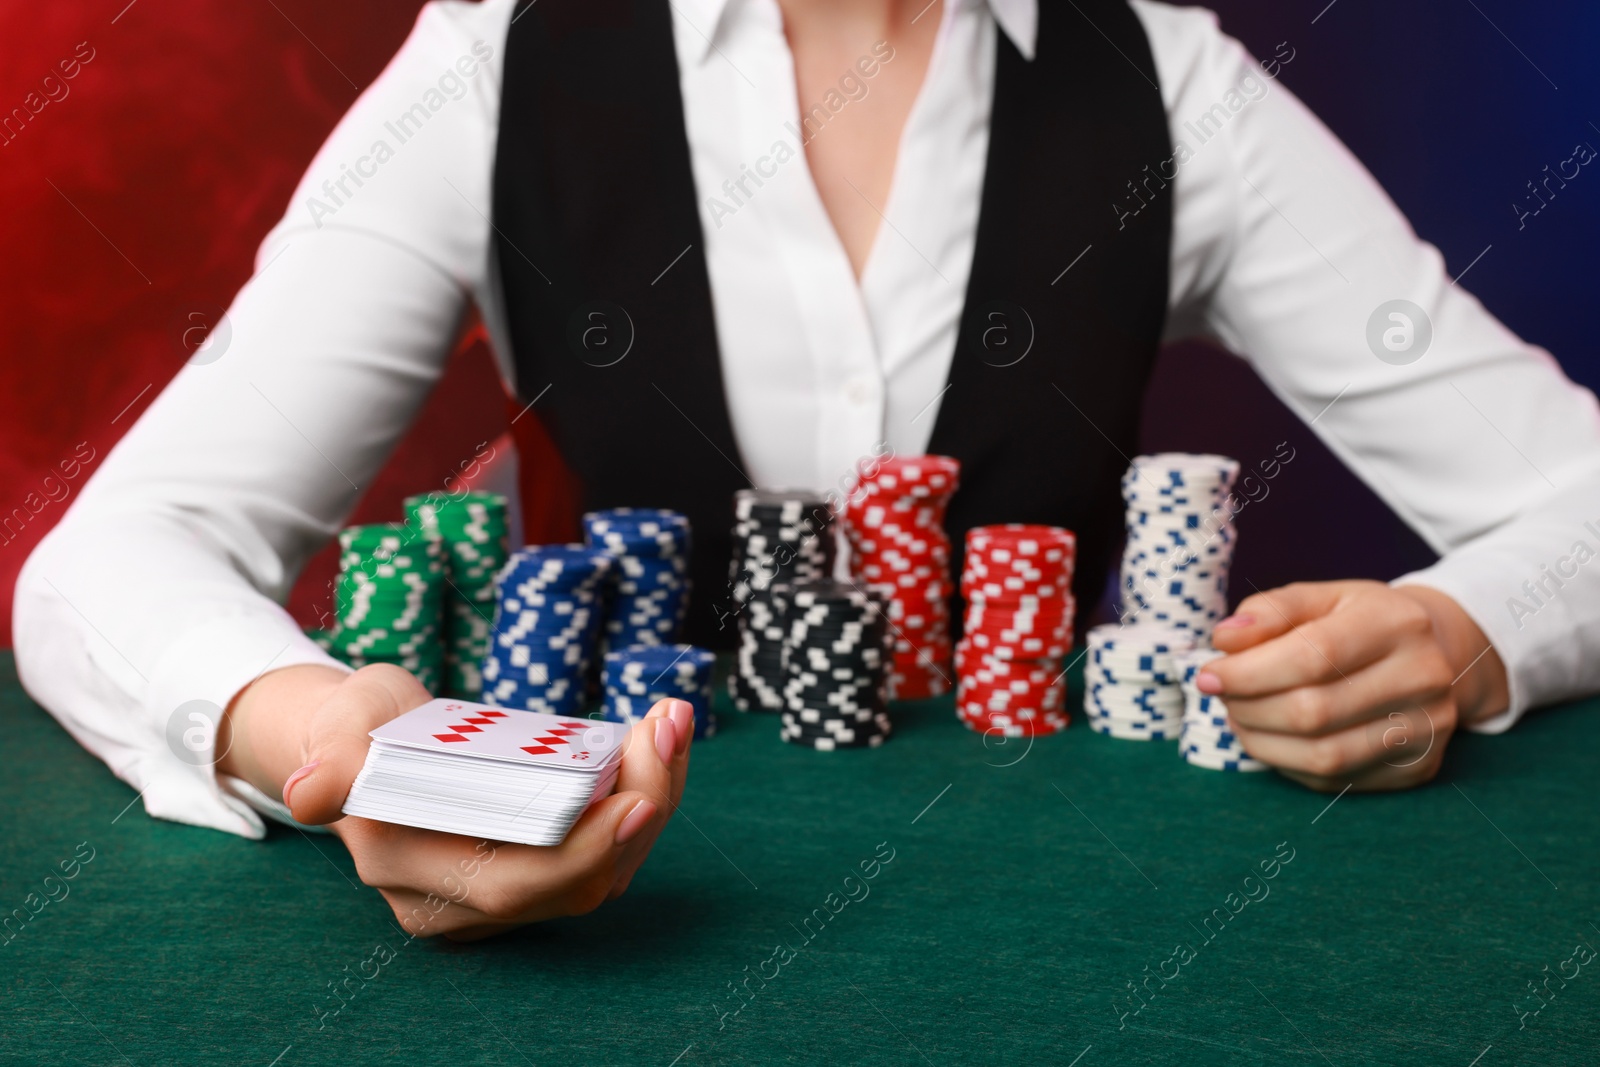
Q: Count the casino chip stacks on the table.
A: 13